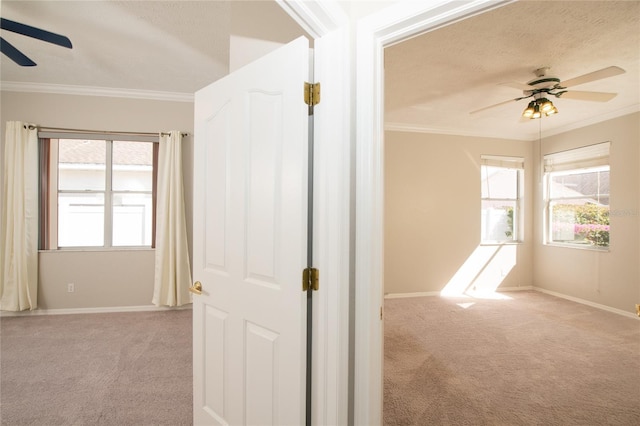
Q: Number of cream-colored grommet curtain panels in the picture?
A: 2